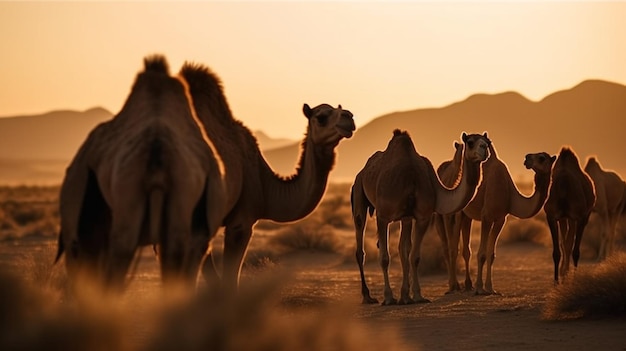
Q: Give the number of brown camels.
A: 7